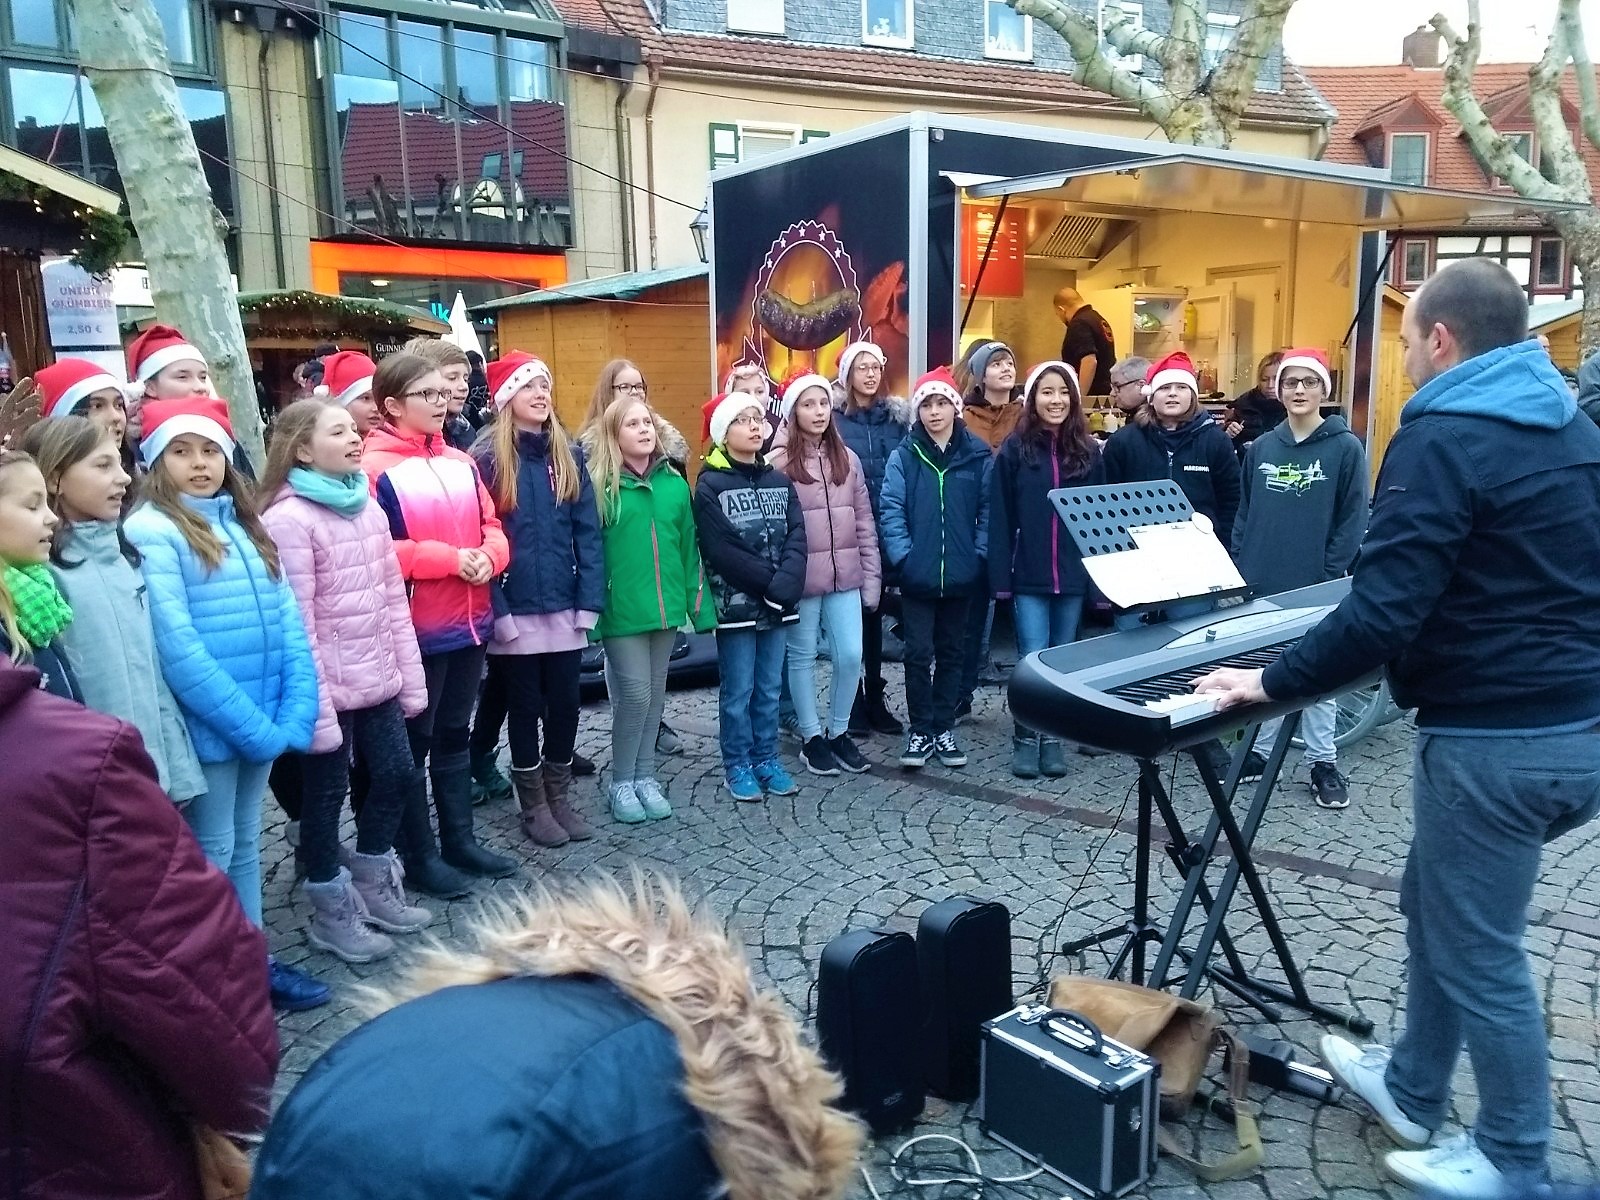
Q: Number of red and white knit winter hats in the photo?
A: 13